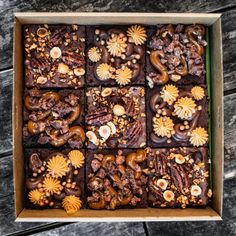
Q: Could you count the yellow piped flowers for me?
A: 15